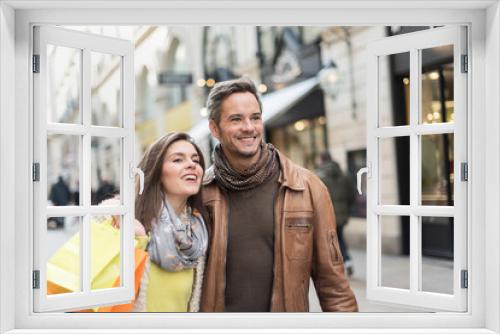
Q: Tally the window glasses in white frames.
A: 12